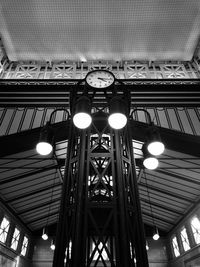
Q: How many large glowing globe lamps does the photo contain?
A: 5